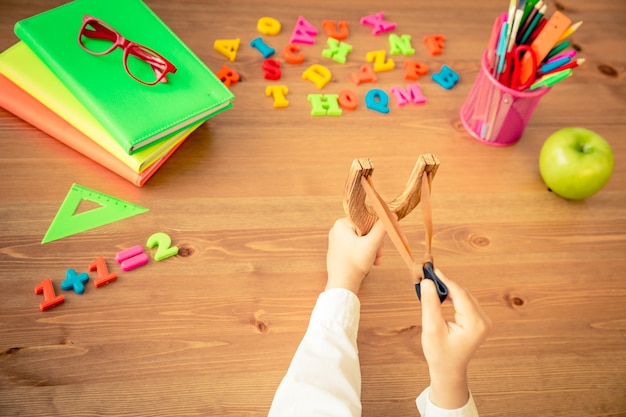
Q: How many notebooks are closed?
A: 3